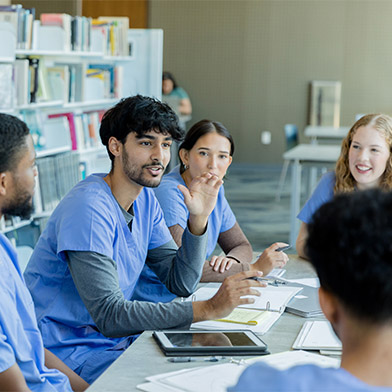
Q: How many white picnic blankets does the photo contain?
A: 0